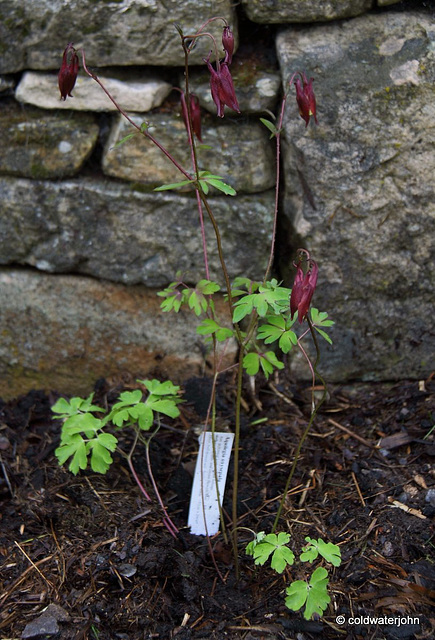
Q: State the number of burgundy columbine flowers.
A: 6